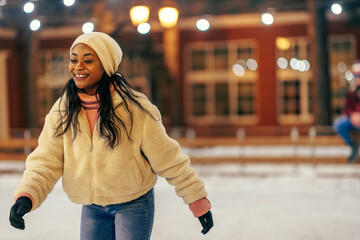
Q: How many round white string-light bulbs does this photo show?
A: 8